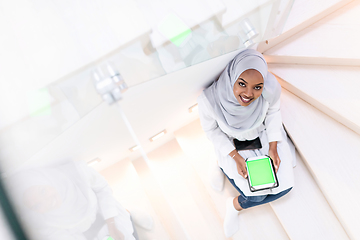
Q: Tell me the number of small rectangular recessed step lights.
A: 4